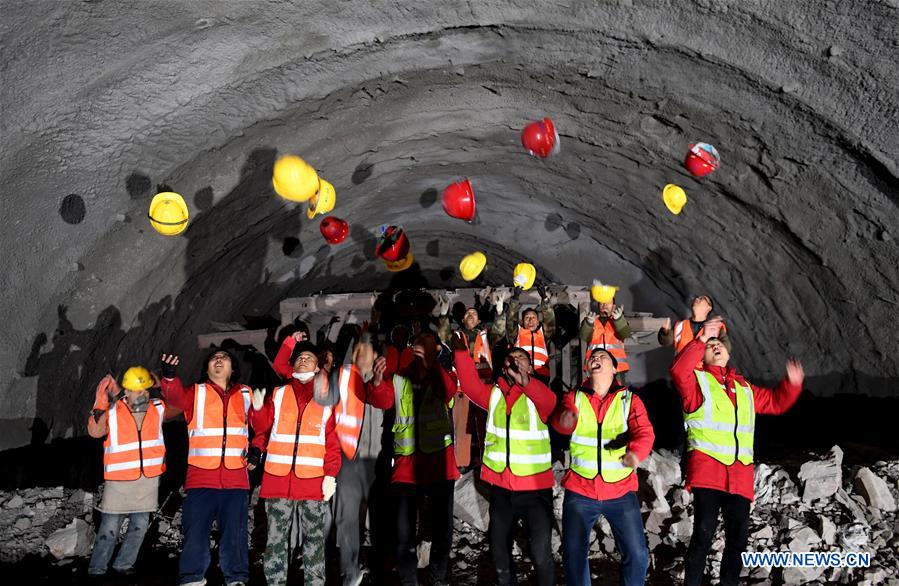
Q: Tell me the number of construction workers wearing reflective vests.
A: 12